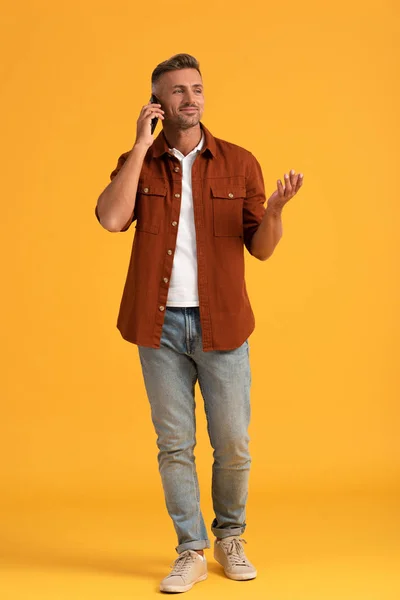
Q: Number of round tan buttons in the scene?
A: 8